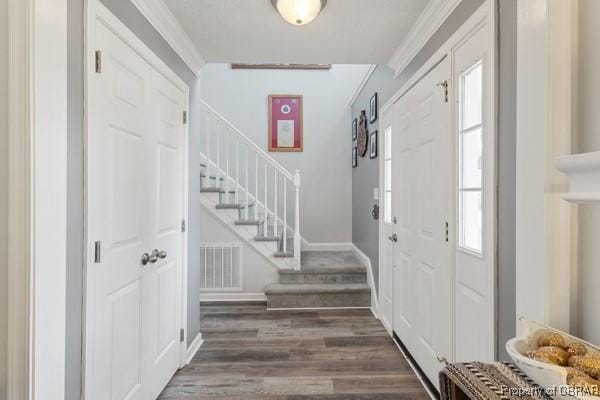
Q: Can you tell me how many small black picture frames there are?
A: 4